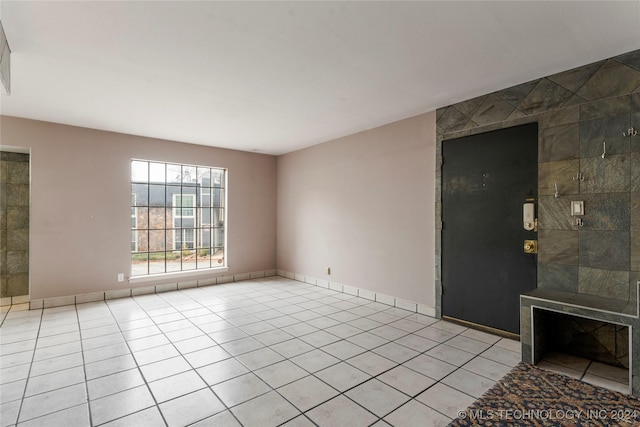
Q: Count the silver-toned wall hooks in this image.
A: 5